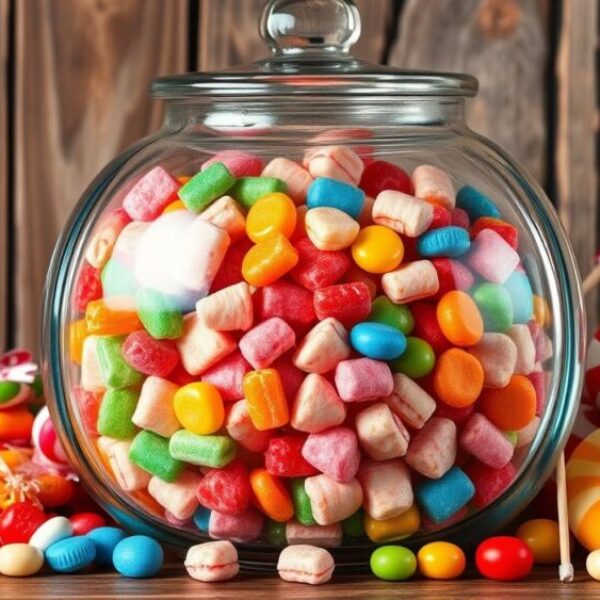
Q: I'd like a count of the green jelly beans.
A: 4